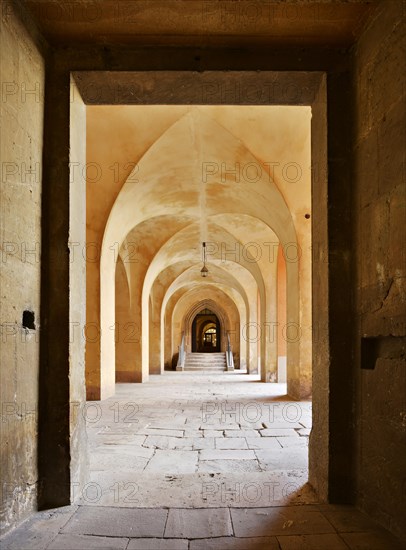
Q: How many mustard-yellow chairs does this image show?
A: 0